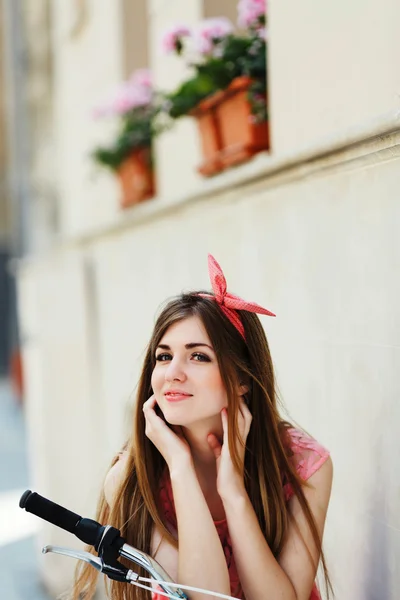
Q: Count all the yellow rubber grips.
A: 0